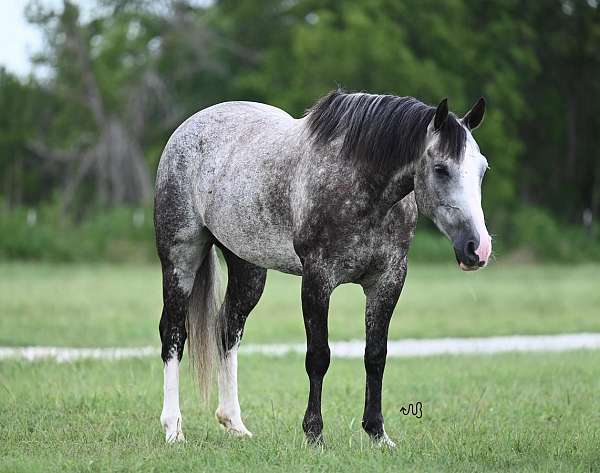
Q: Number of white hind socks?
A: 2